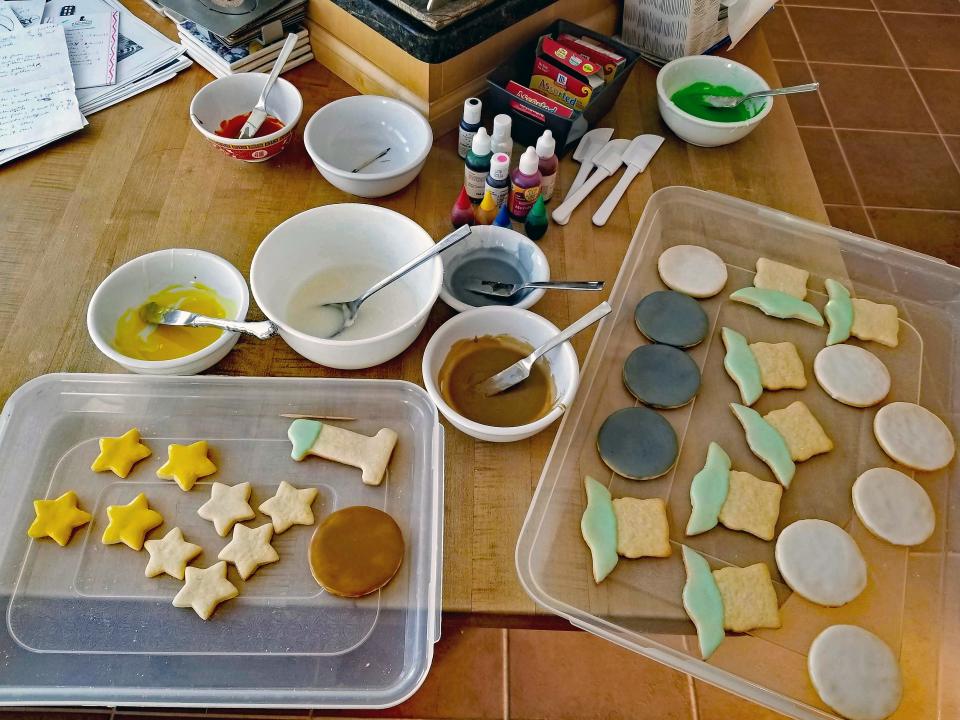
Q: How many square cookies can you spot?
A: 7